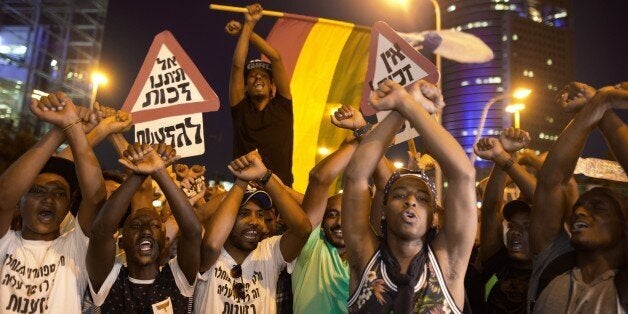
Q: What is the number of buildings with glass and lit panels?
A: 2